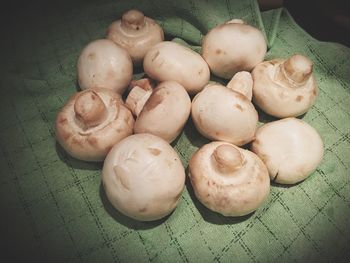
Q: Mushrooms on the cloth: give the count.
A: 11